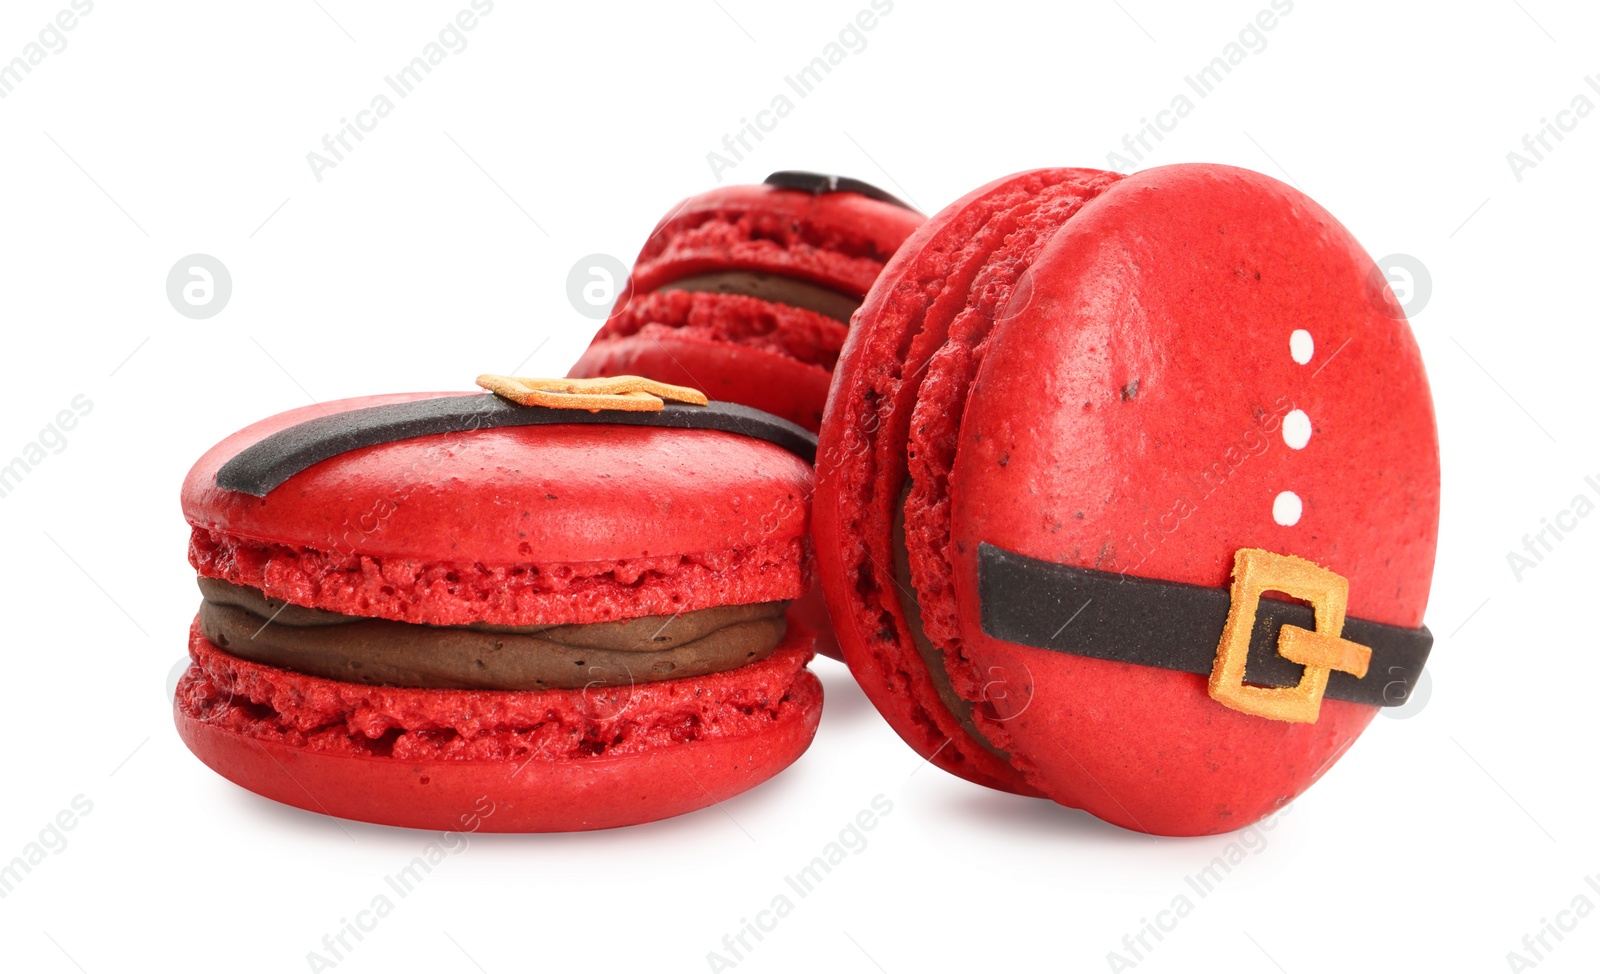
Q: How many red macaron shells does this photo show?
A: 6